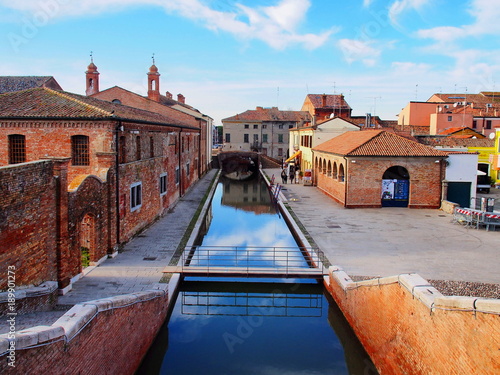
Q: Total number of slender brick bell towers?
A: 2